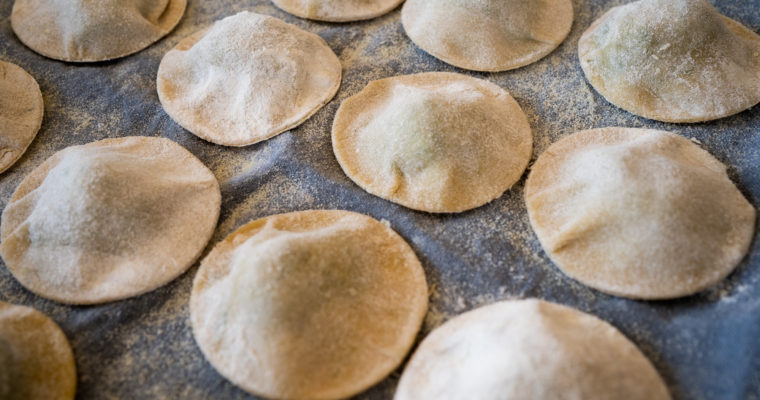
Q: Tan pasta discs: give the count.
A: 12